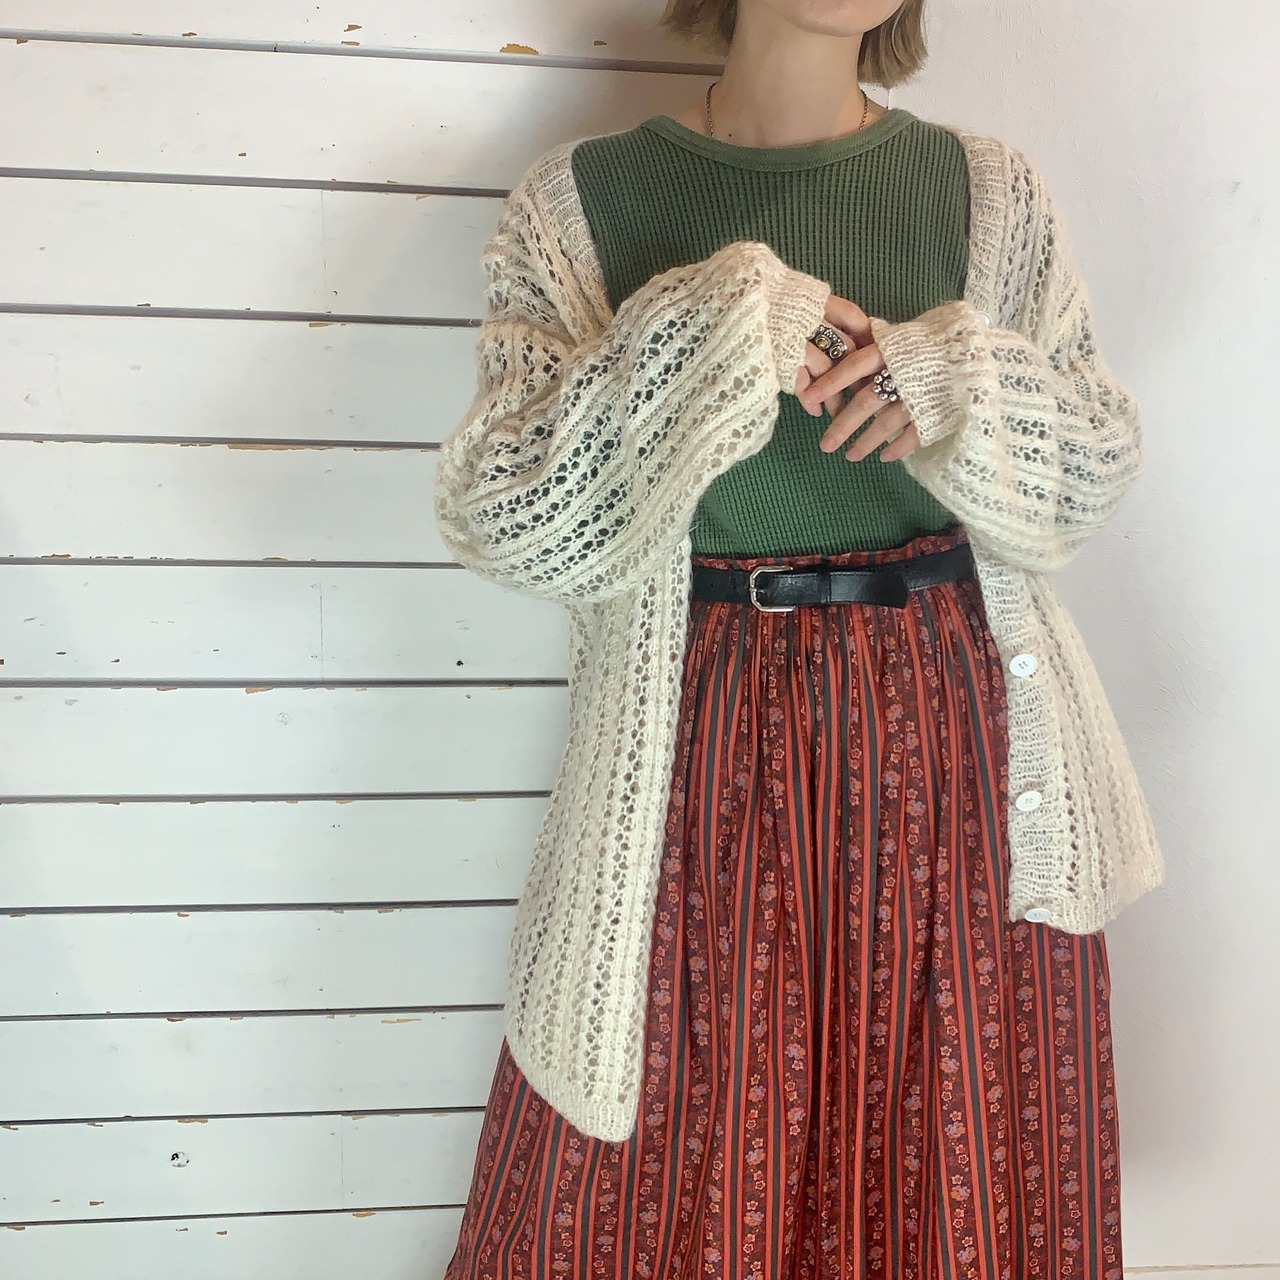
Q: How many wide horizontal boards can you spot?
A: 12